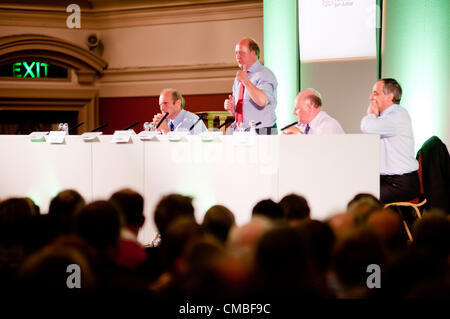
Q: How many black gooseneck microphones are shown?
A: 8